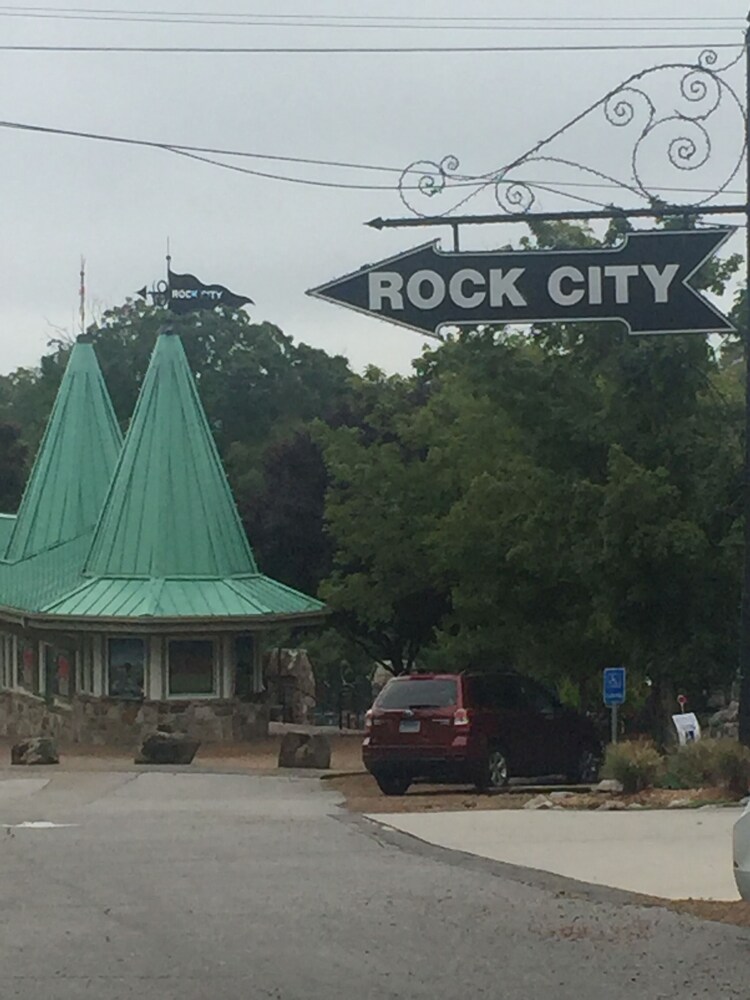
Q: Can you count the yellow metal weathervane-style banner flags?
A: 0